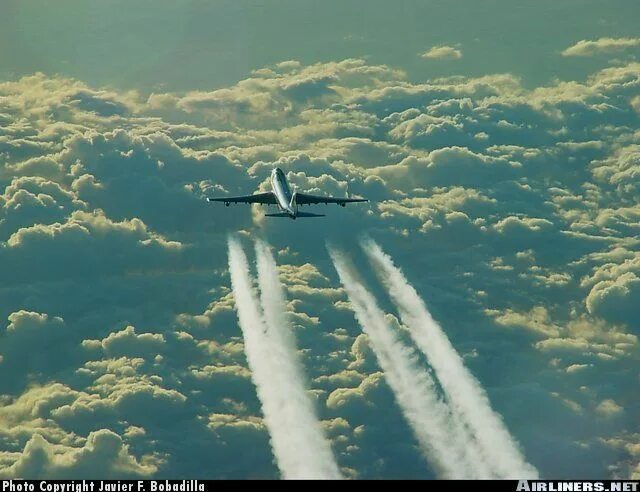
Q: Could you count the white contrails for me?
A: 4